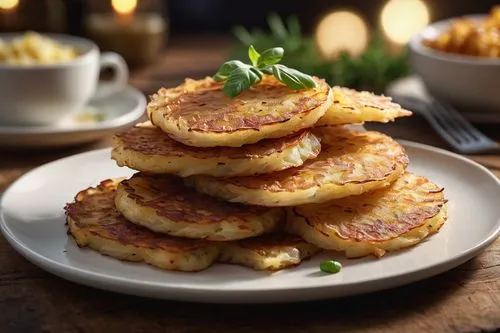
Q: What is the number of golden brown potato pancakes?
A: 8